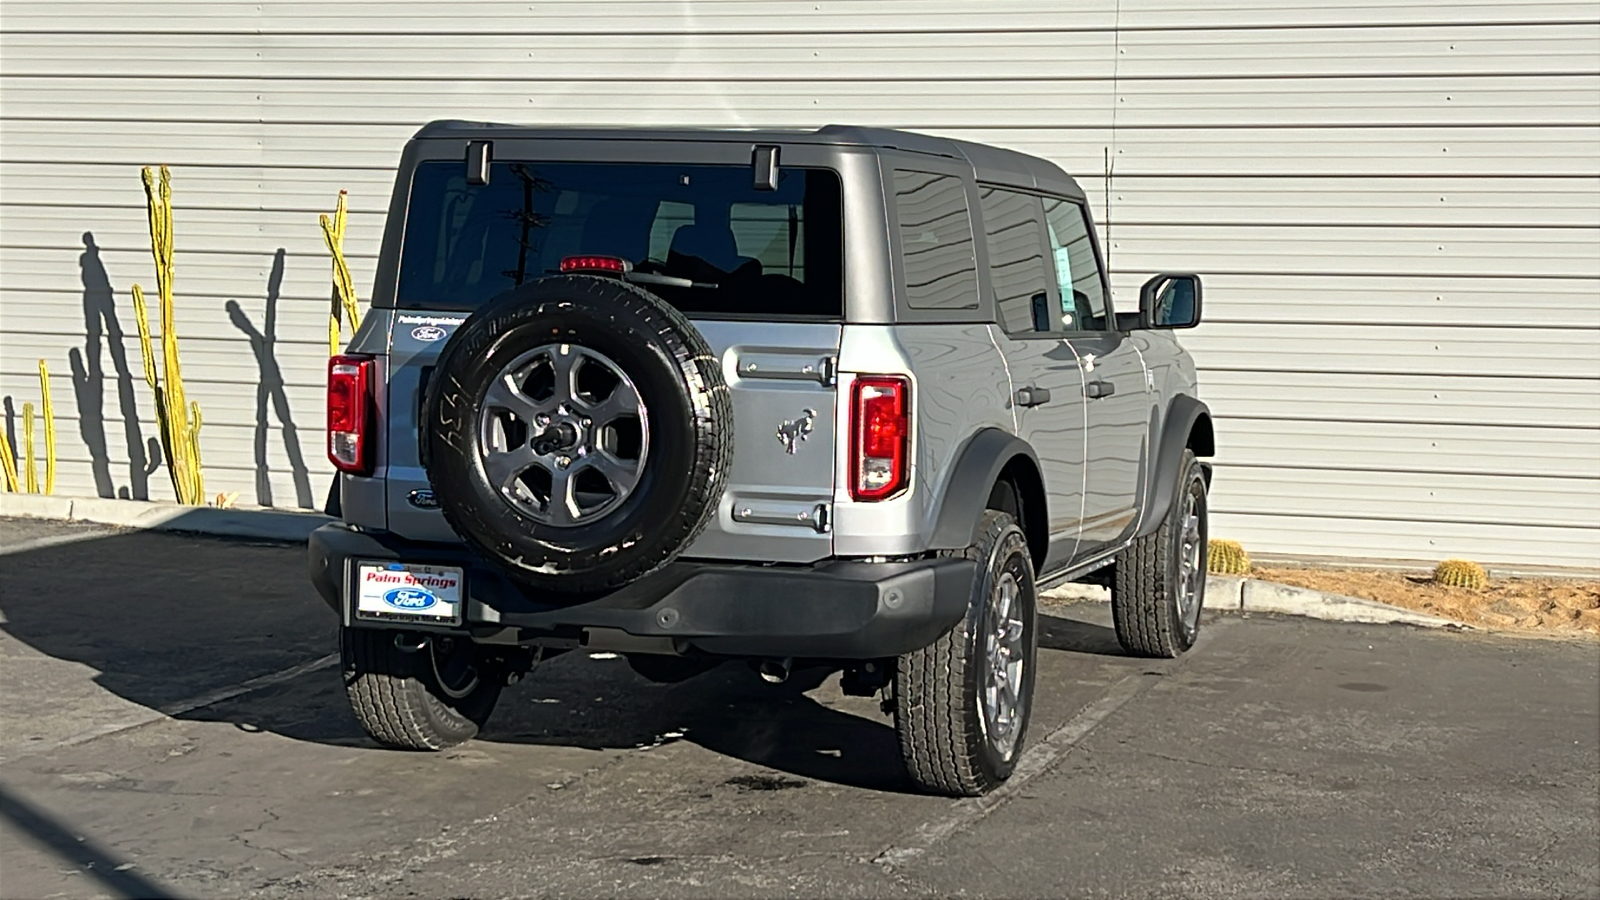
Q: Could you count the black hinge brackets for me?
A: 2